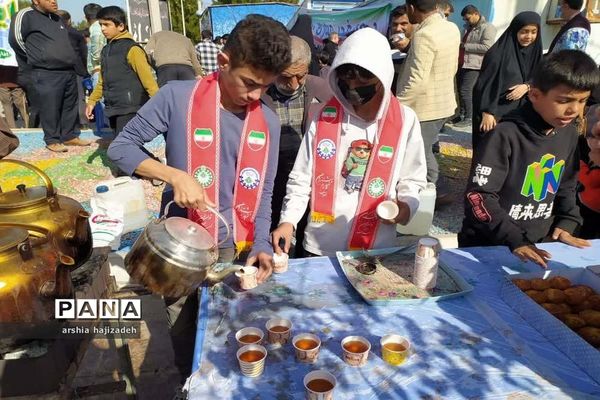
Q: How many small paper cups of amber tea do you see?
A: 7